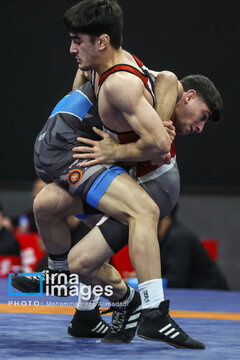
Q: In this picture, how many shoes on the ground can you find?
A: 3